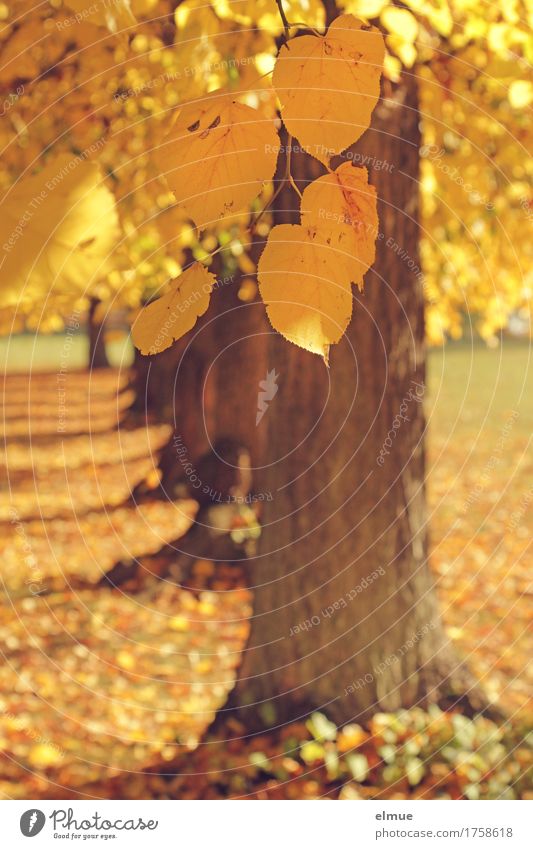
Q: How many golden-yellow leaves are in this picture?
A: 5